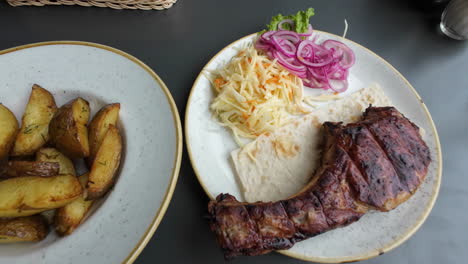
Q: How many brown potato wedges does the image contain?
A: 10